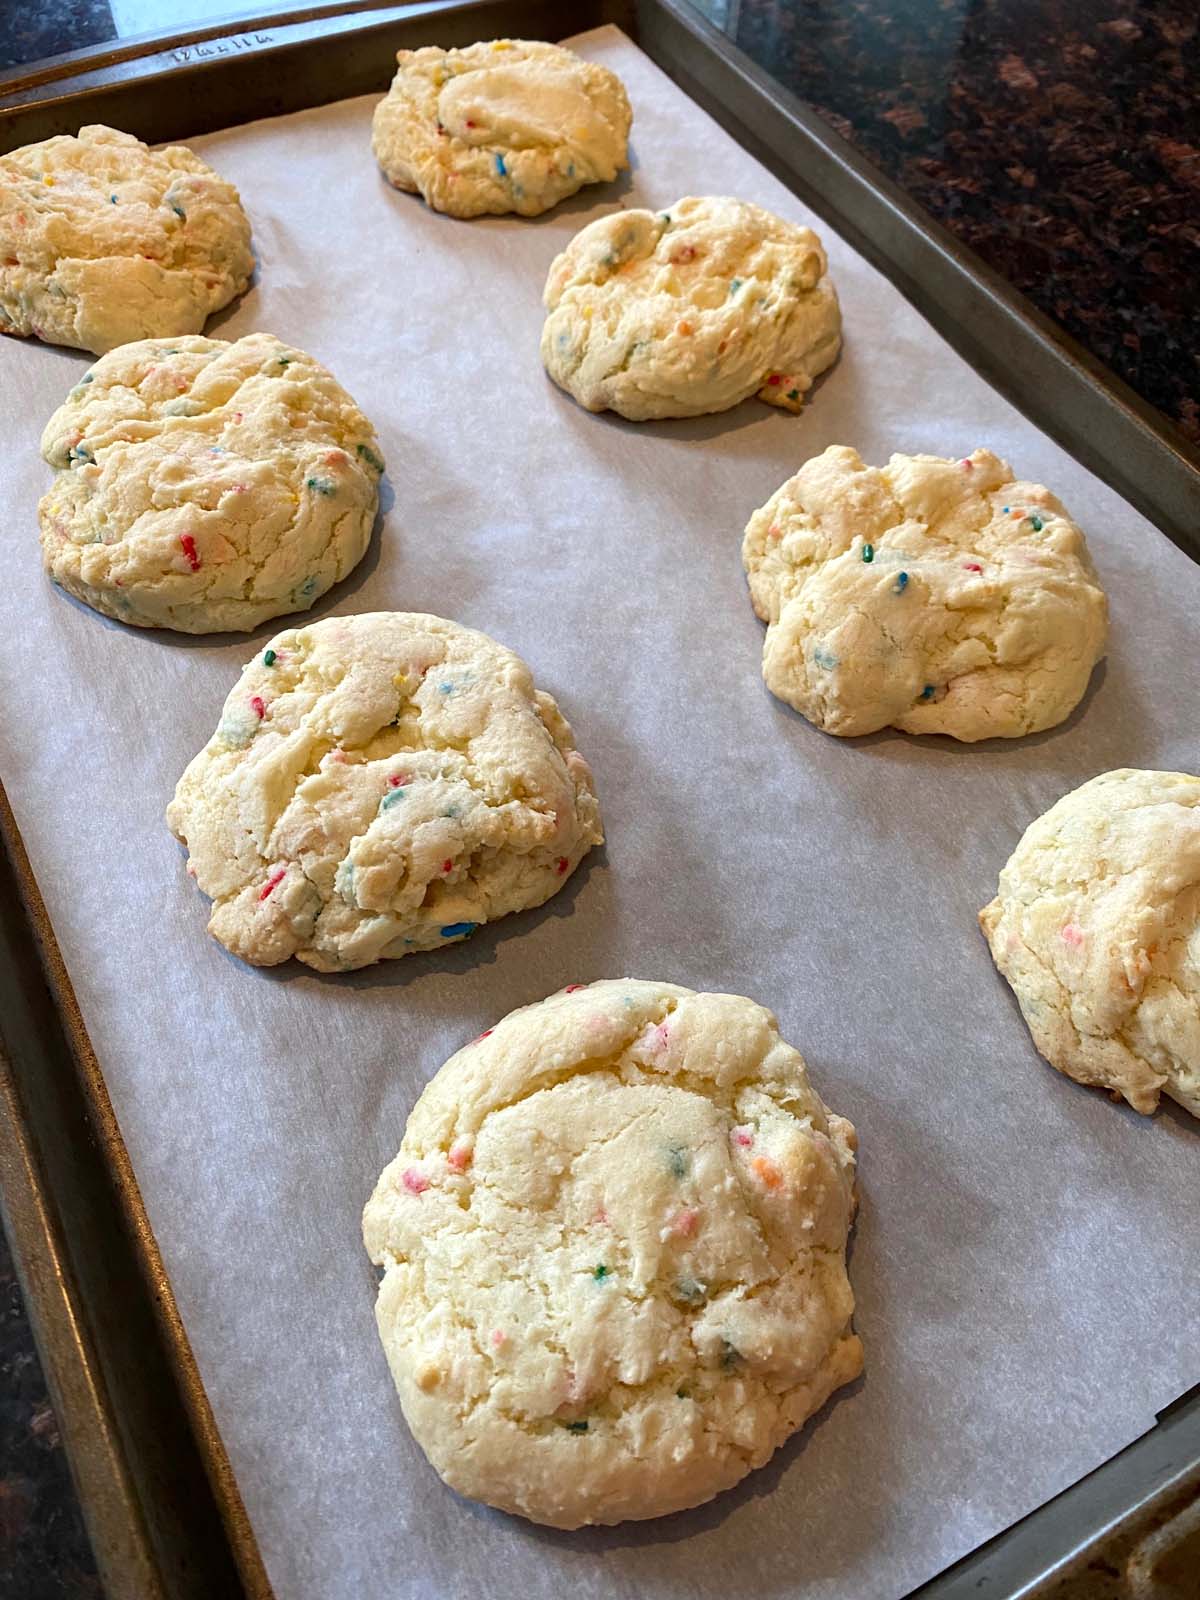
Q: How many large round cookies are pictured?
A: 8